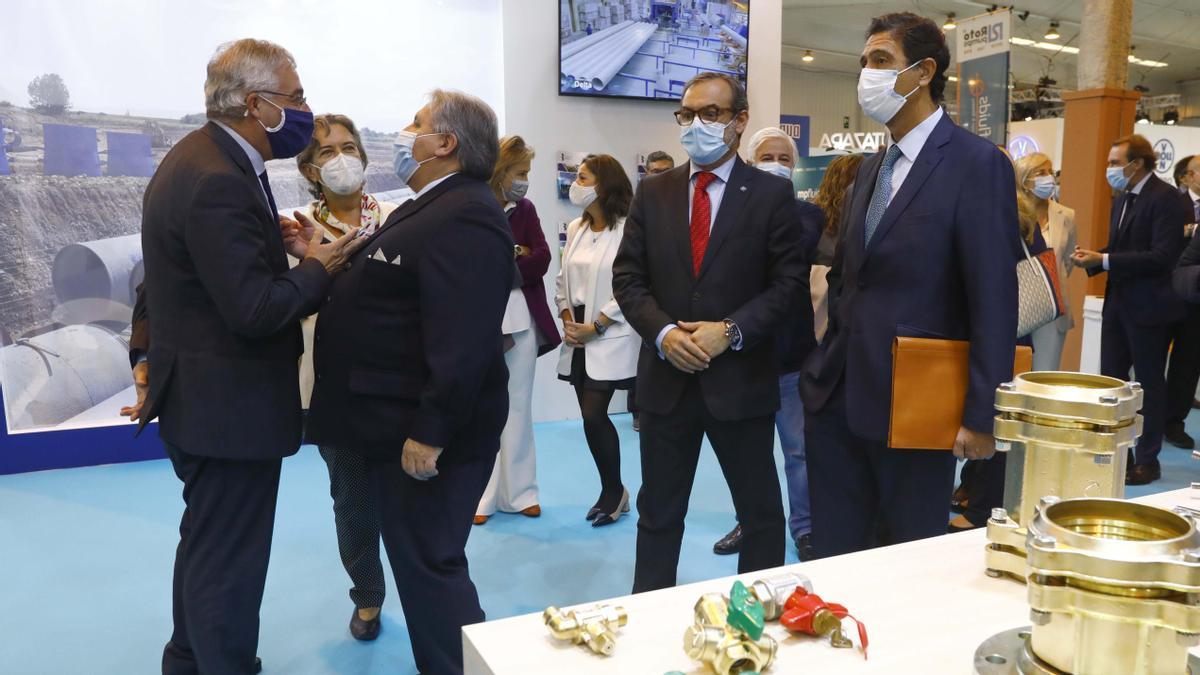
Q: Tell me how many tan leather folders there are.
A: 1